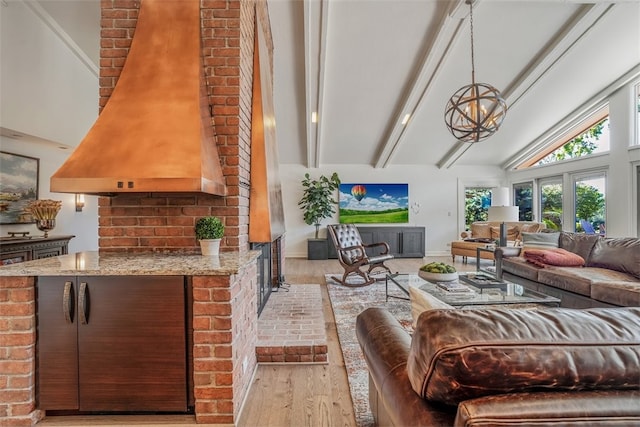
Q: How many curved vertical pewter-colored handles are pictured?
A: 2